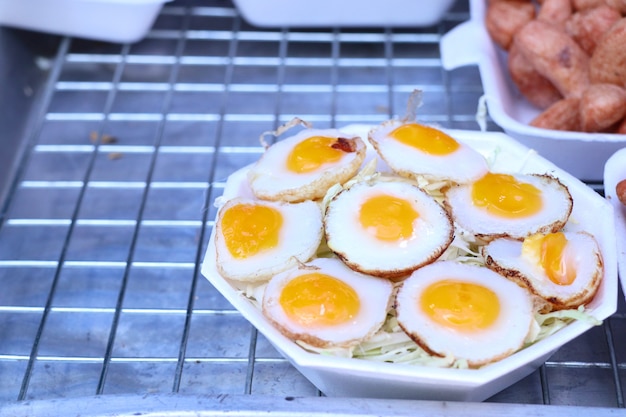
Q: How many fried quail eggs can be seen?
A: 8